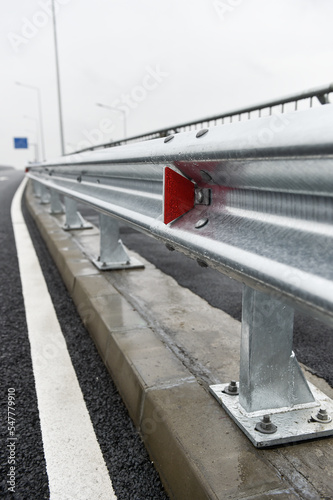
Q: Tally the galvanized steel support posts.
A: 6